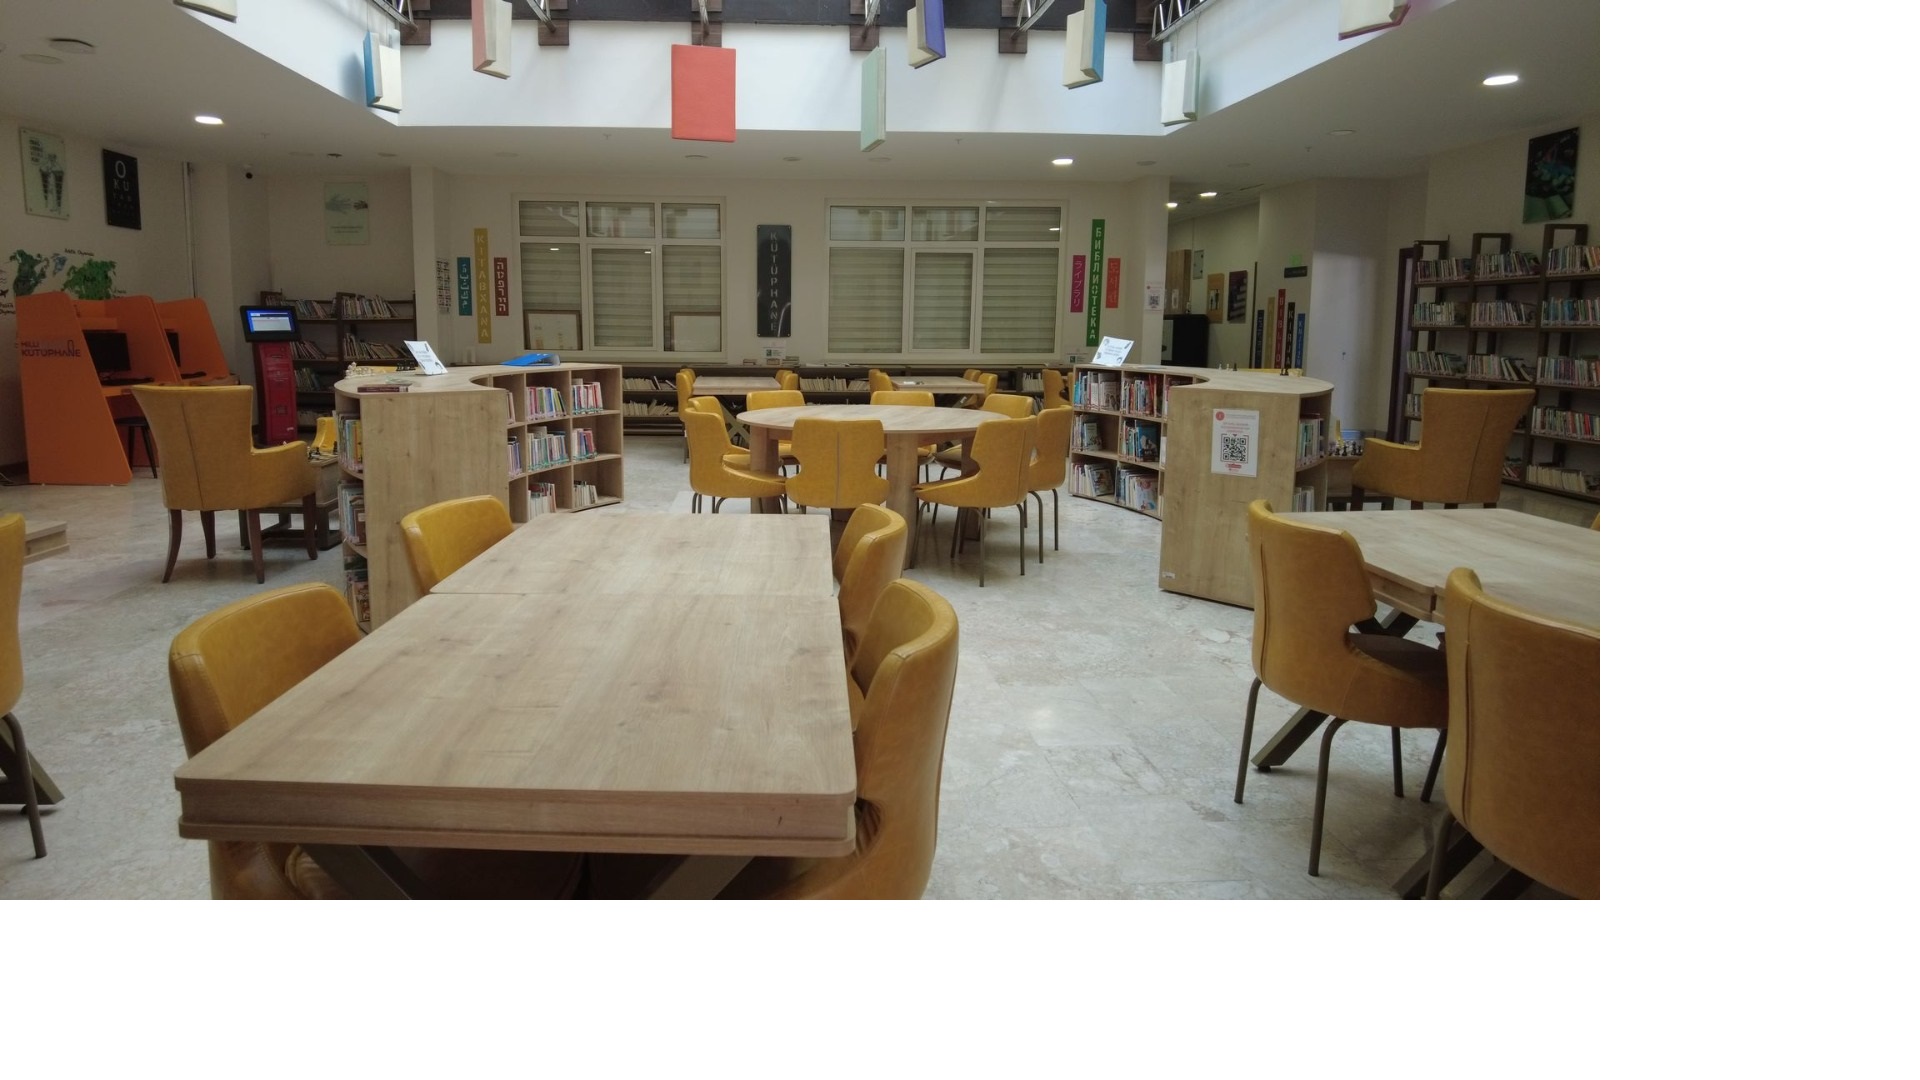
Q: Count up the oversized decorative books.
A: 9